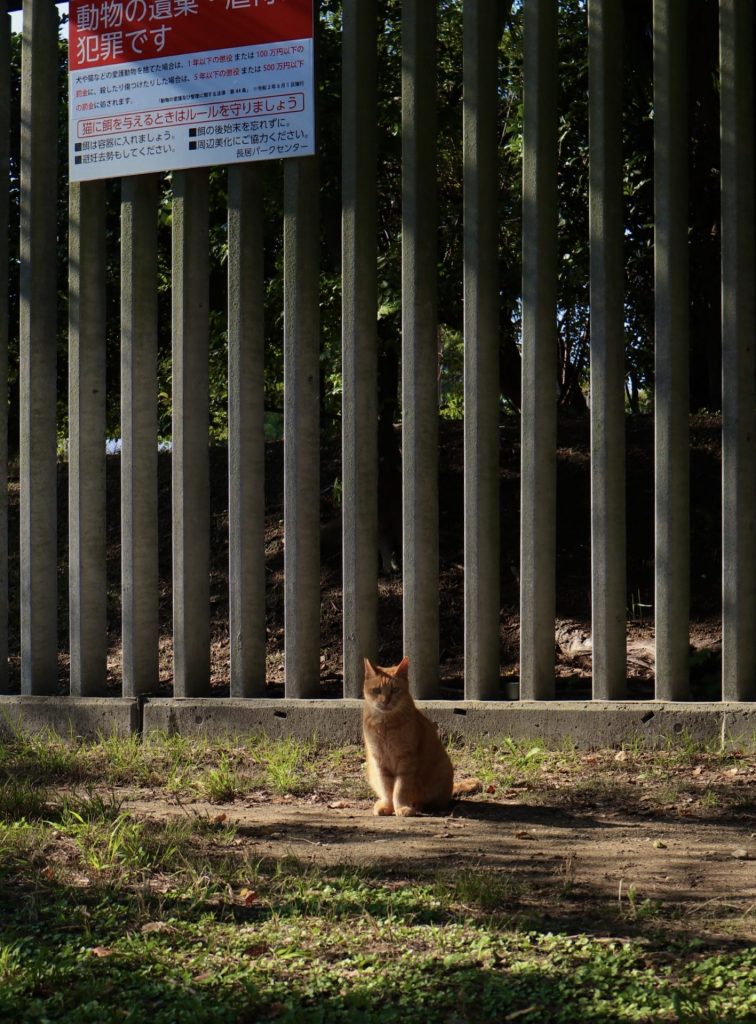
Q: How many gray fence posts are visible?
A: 14